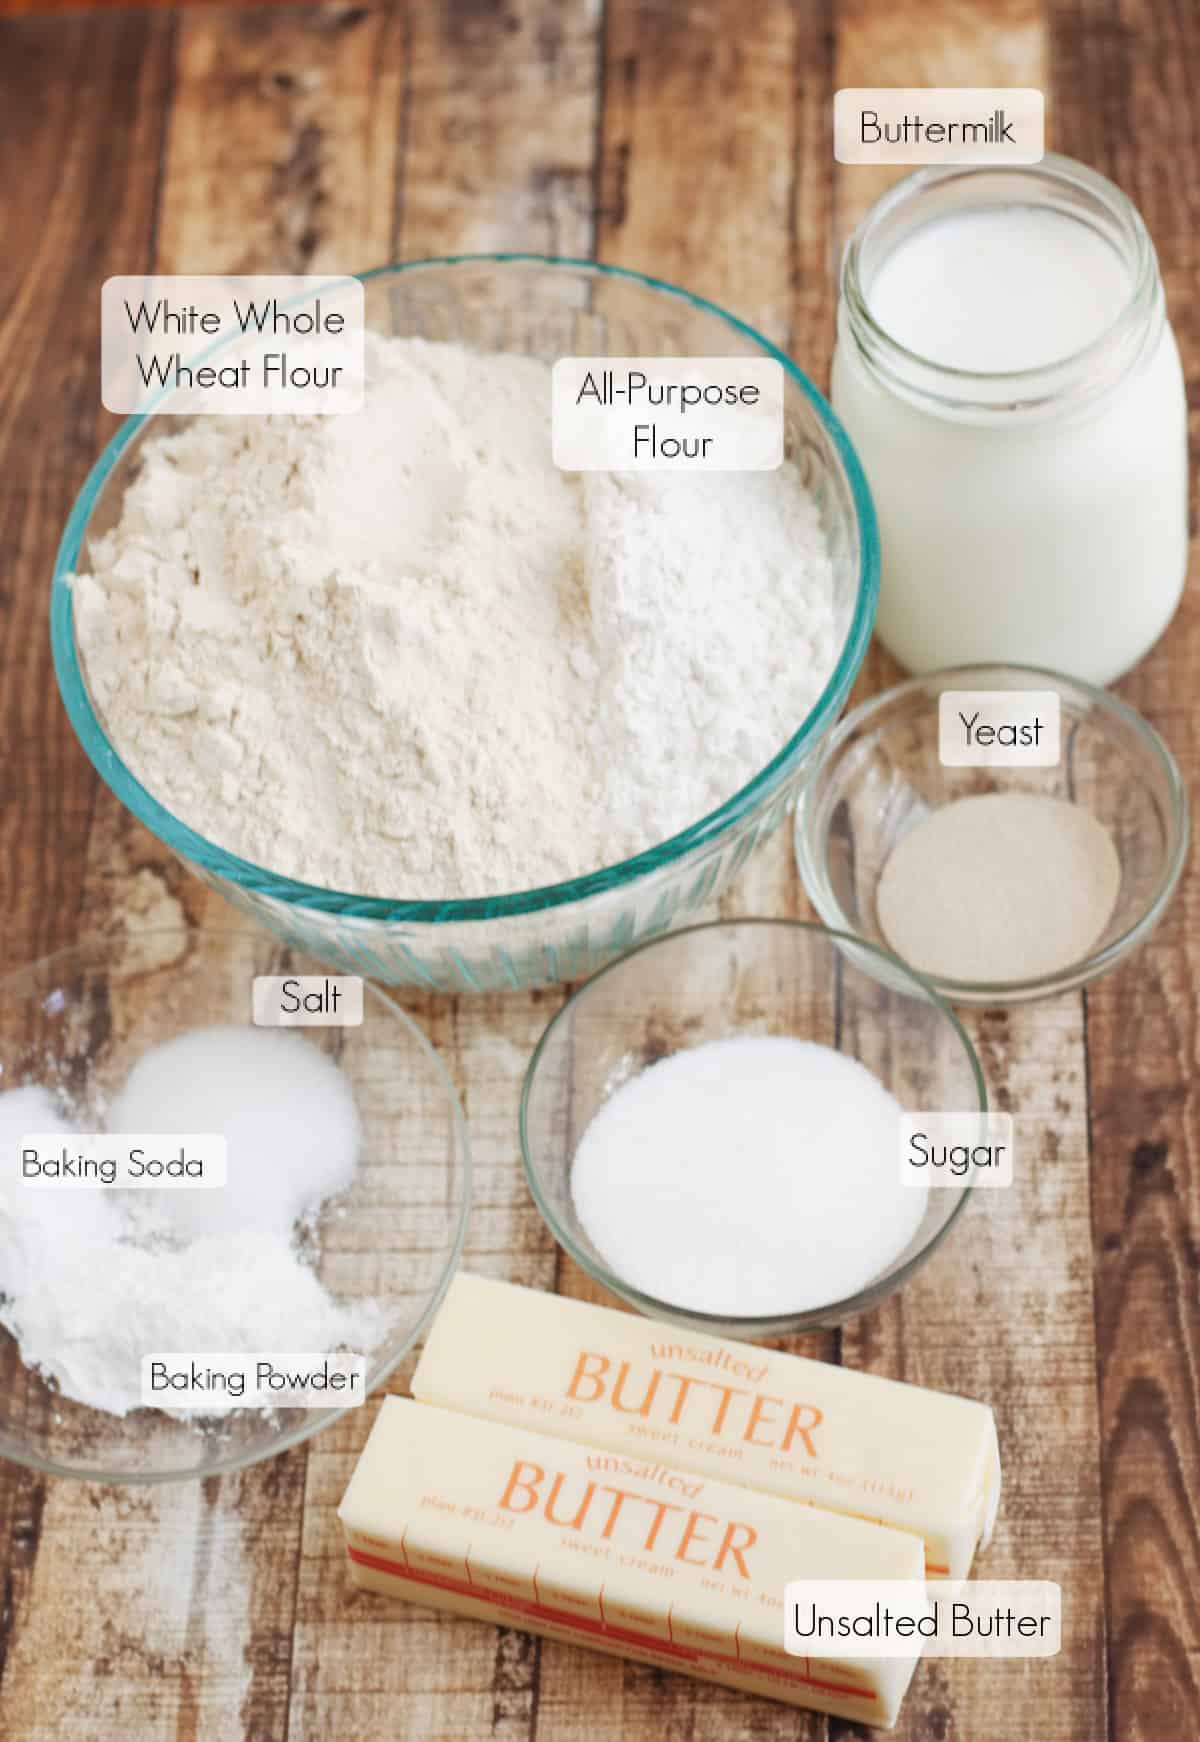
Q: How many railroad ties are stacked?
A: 0